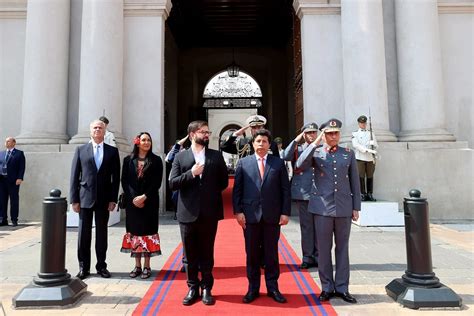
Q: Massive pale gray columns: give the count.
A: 4